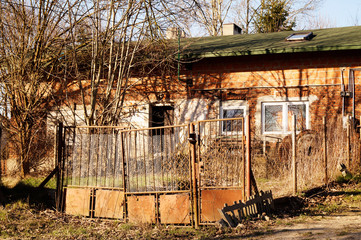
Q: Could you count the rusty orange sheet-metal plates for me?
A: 5